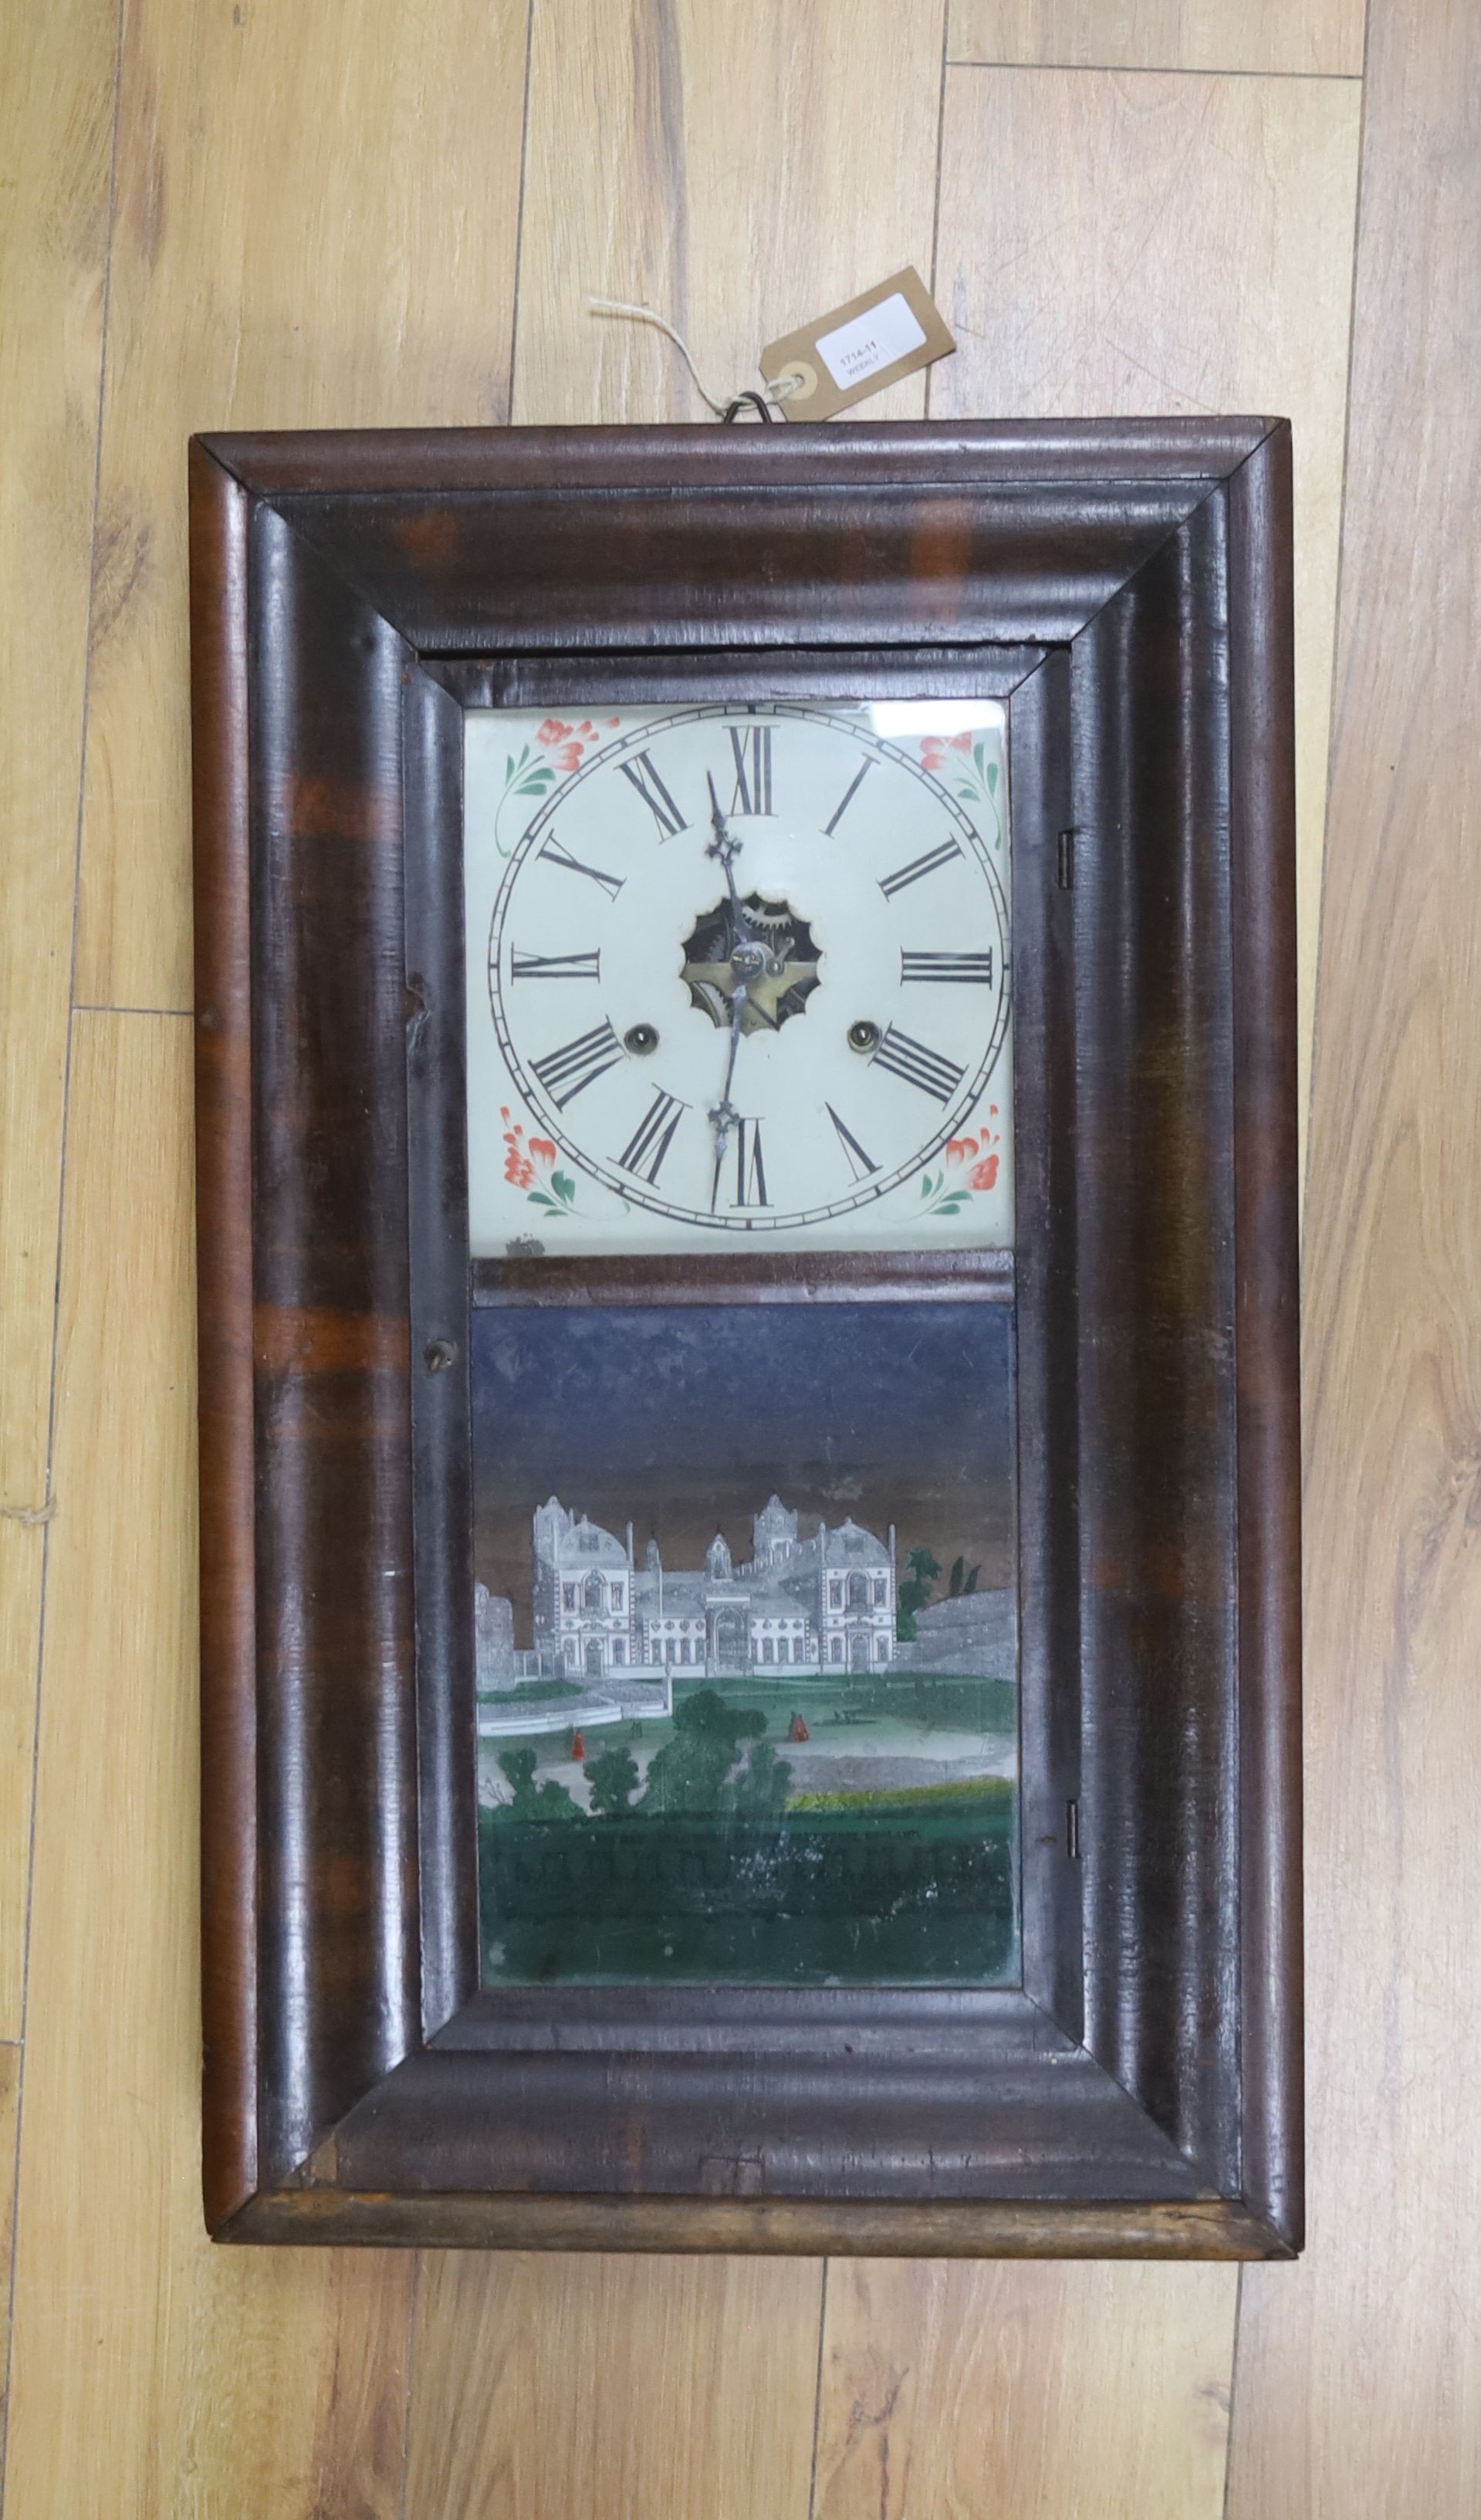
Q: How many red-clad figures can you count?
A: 2